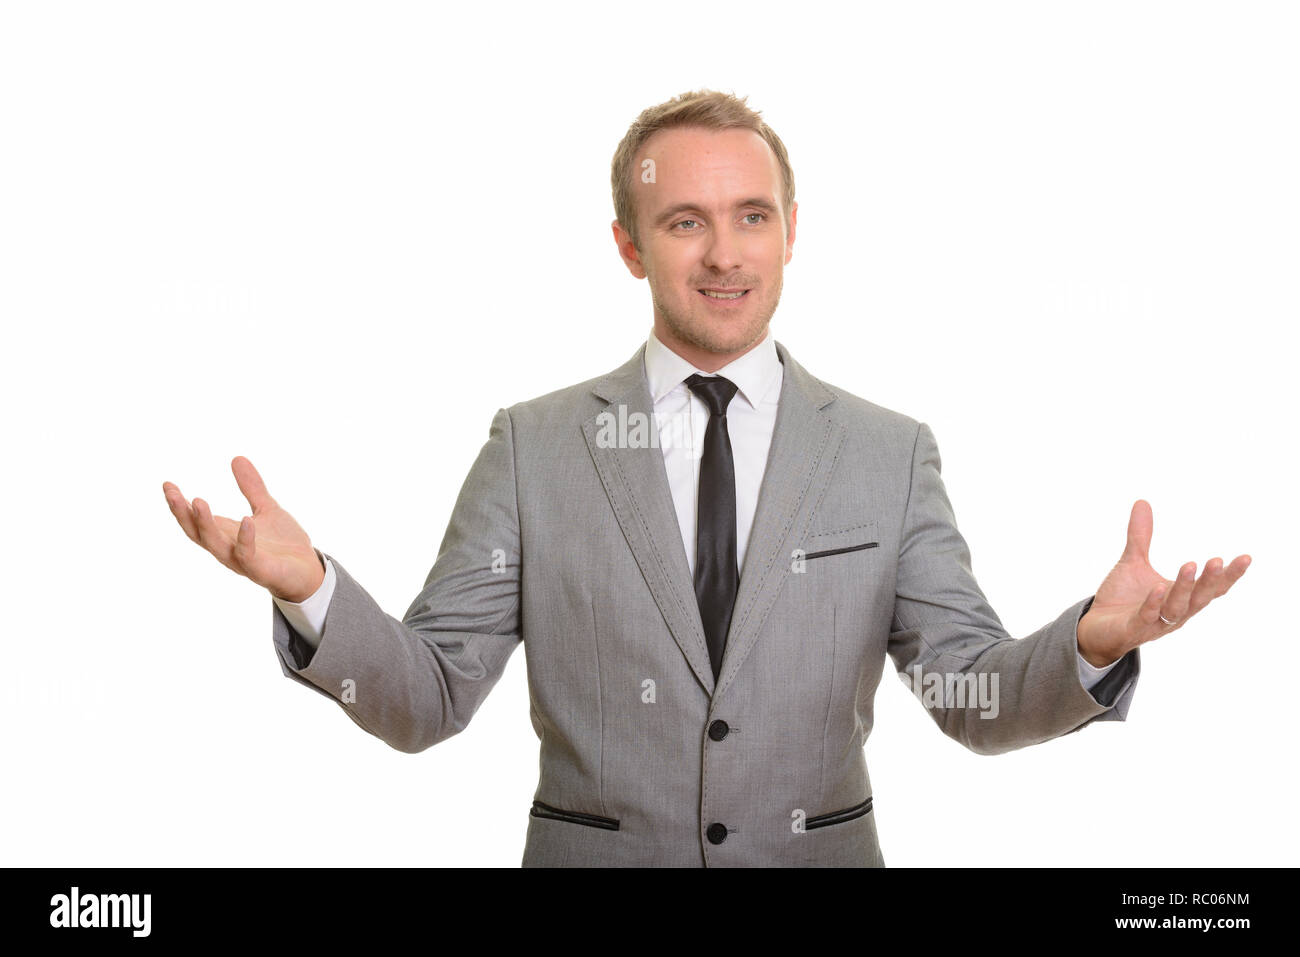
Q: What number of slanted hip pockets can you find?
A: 2